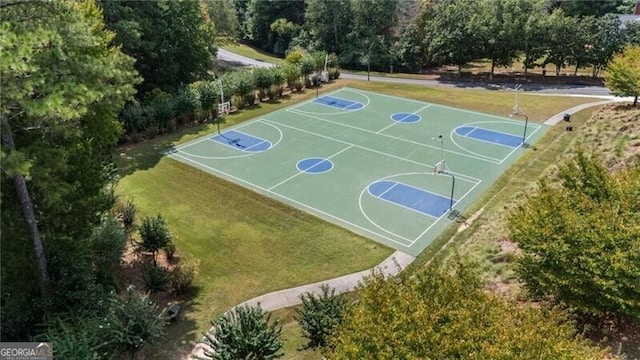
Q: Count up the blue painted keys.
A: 4